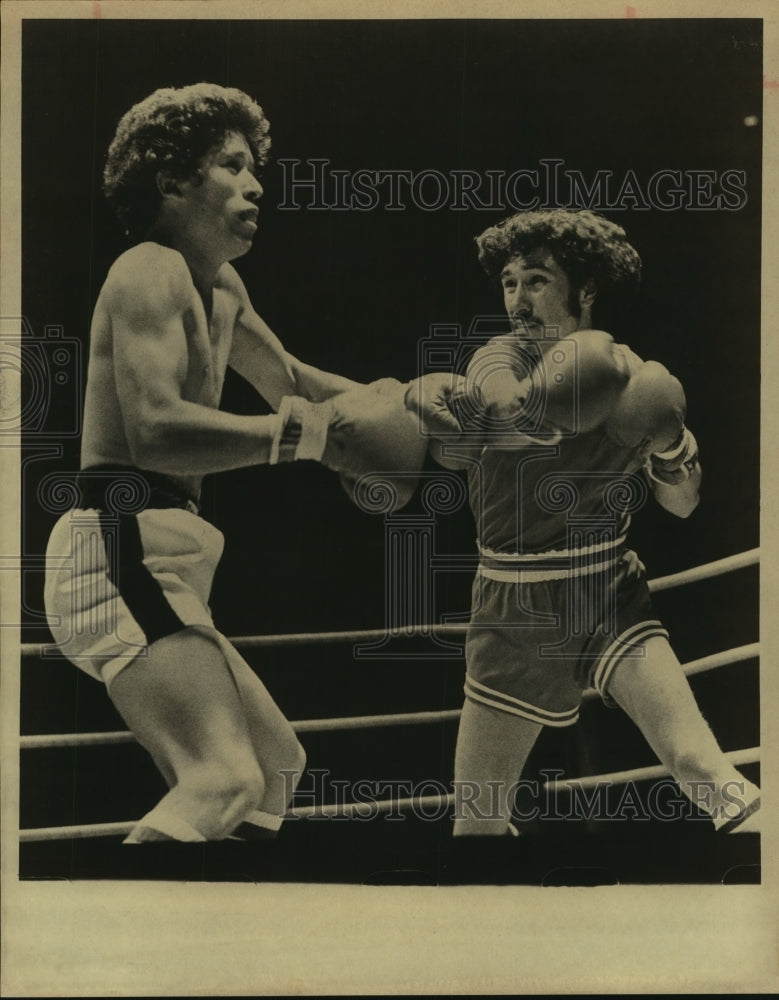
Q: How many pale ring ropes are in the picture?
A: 3